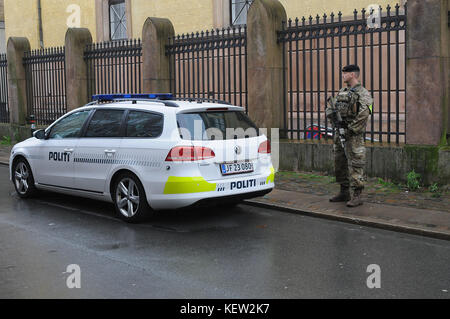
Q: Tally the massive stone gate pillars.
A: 5